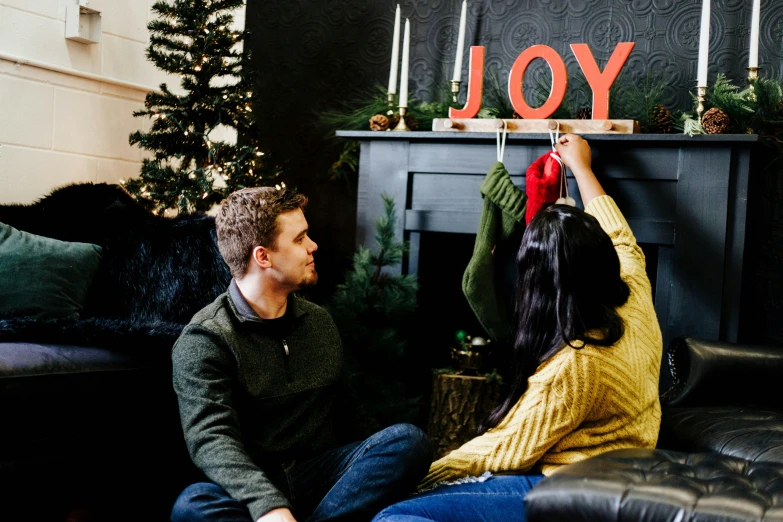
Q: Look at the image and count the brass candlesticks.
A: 5